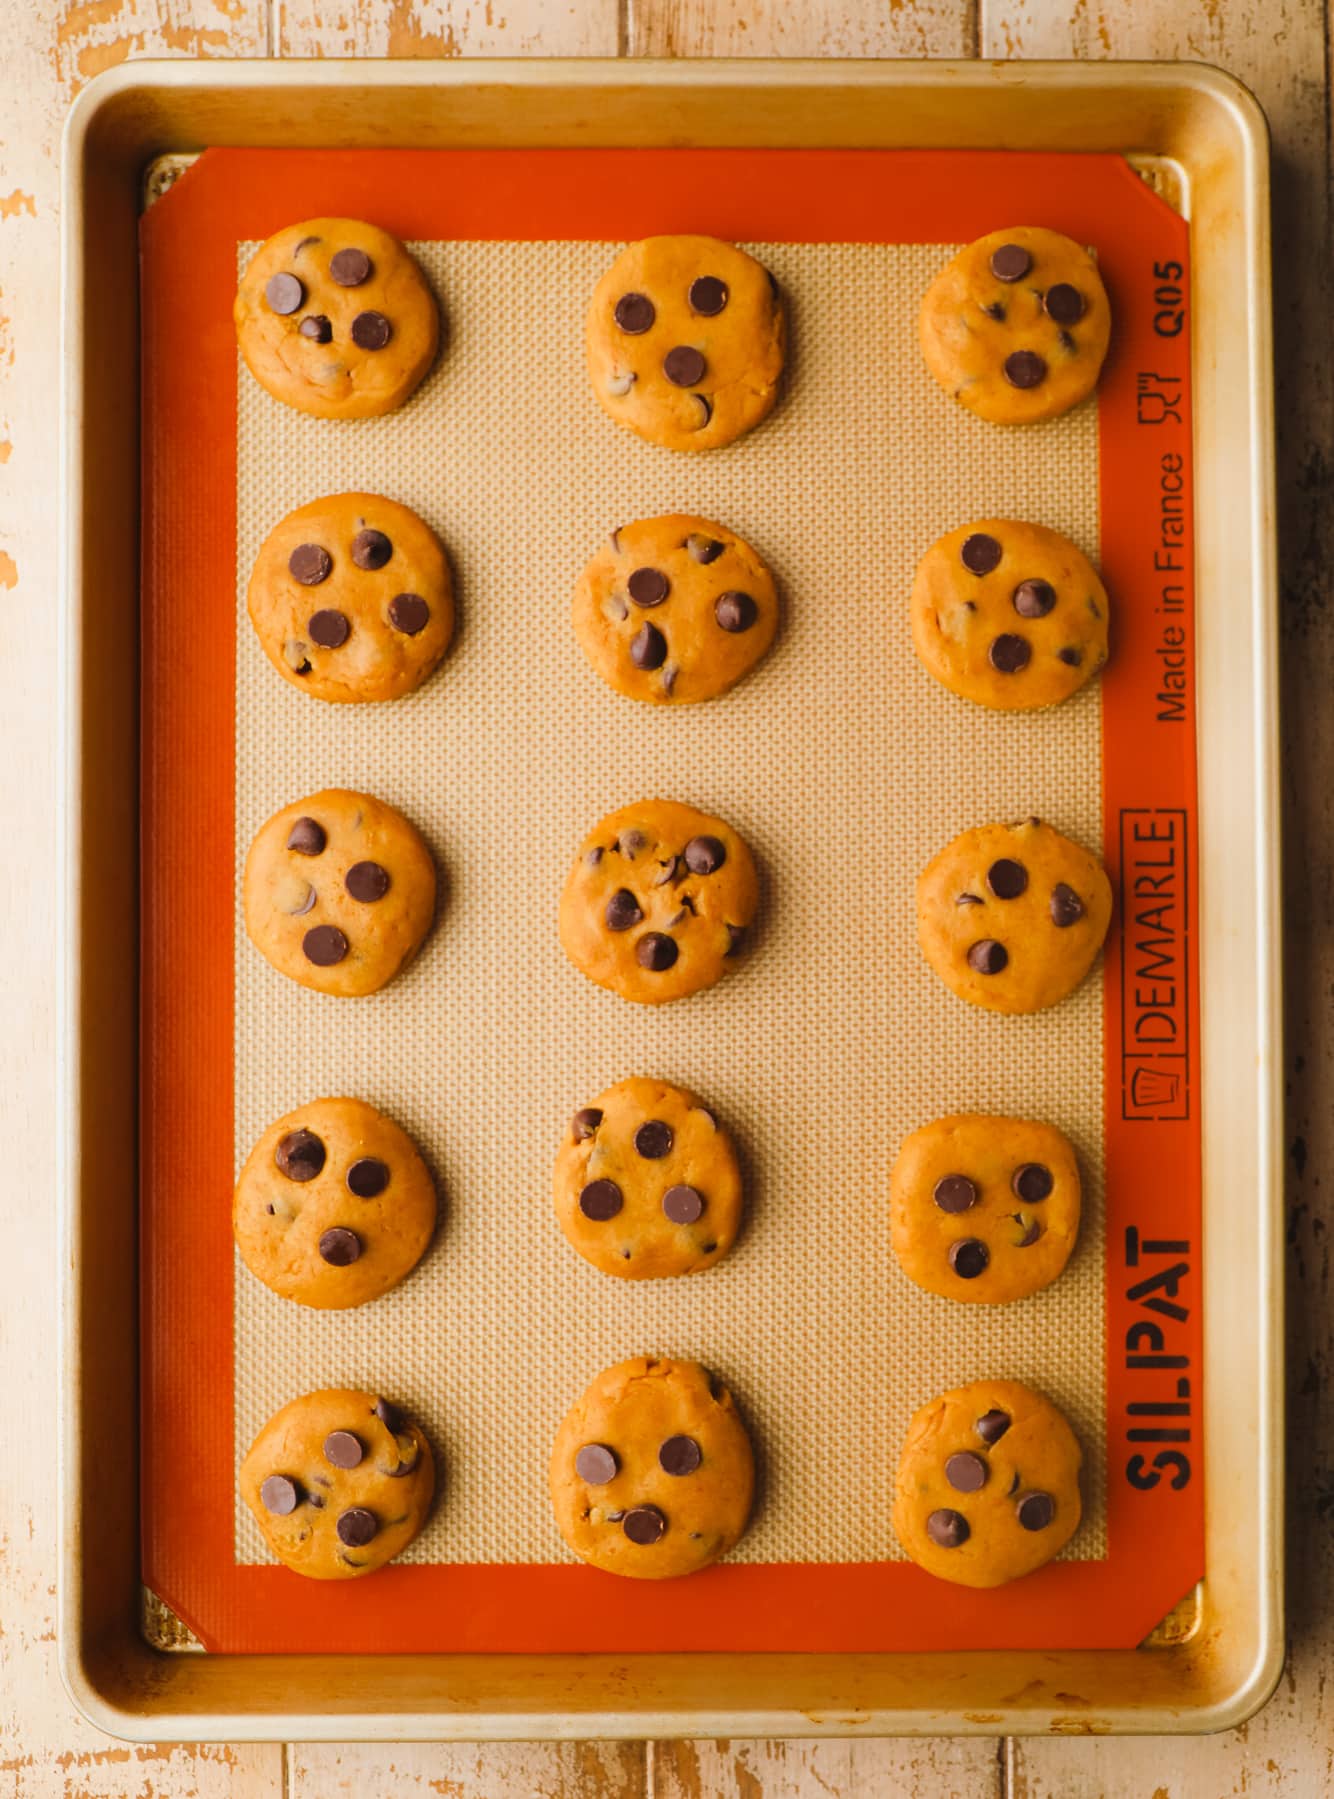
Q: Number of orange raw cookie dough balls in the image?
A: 15